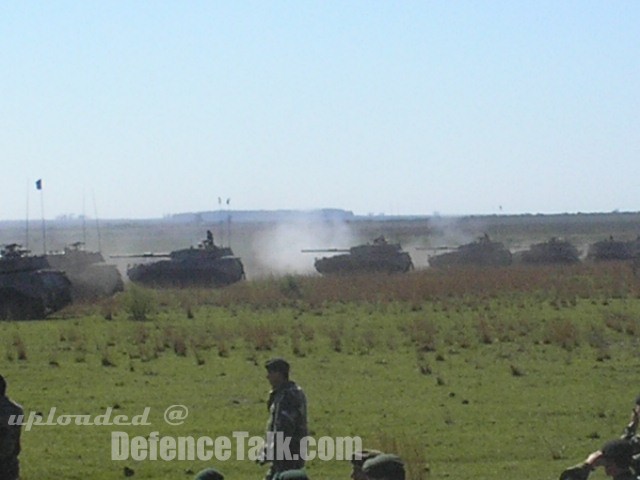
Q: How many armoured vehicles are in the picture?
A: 7